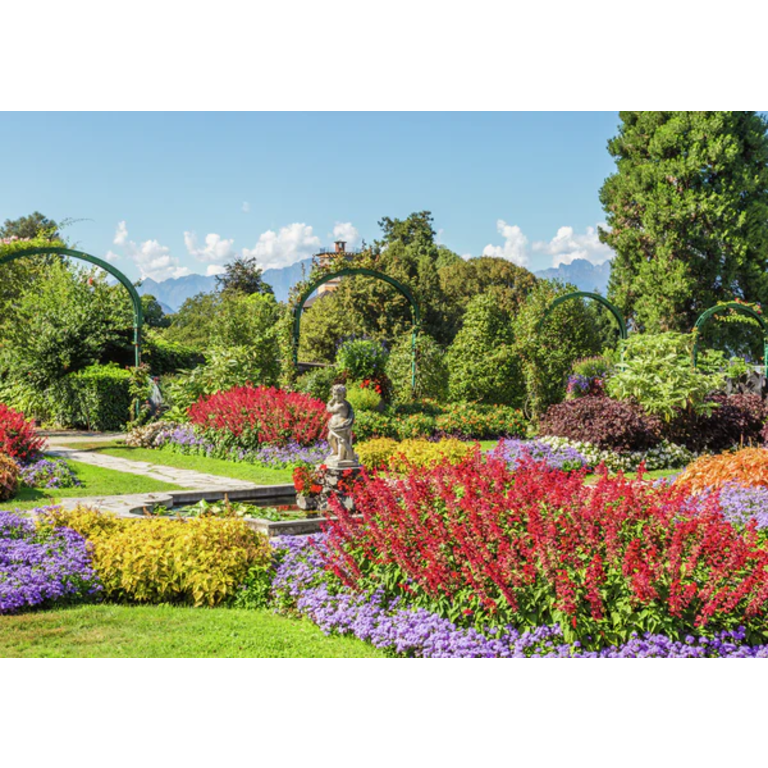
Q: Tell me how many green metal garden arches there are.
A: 4